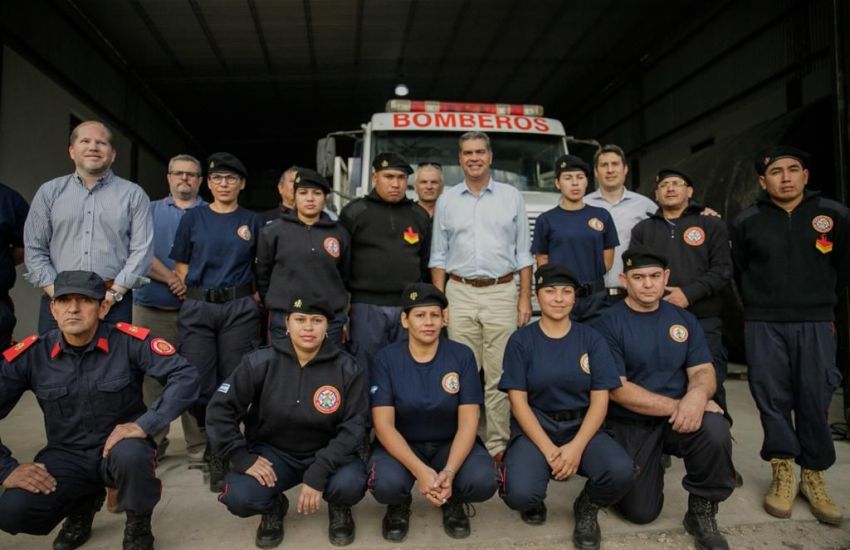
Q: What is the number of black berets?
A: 10